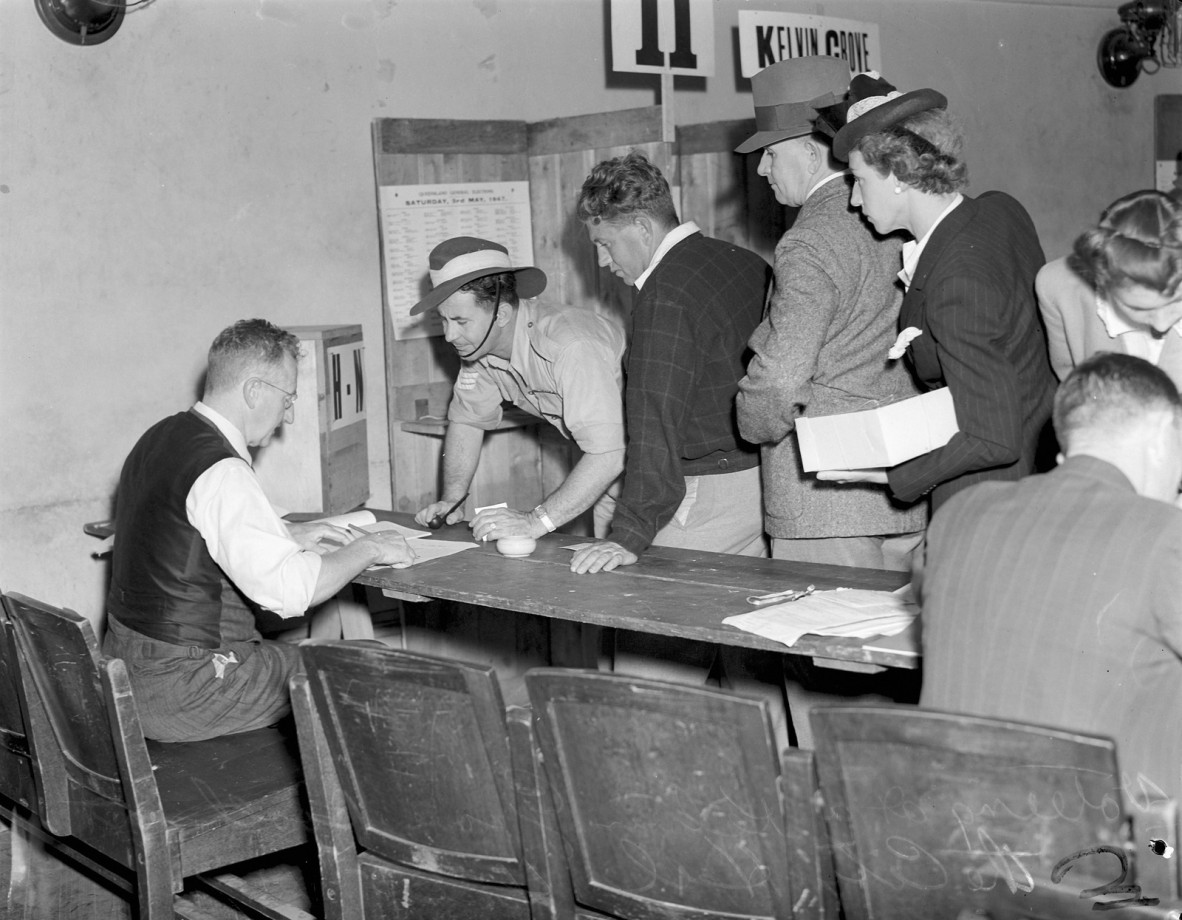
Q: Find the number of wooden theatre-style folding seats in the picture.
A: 5